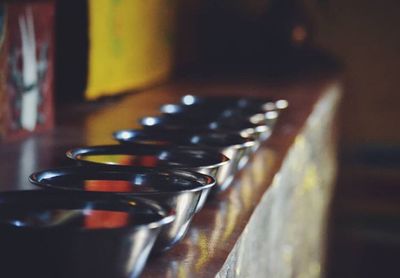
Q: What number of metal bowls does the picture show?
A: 7